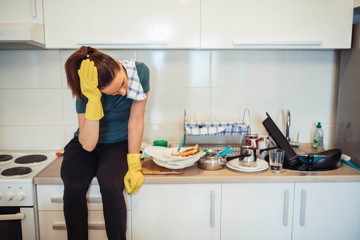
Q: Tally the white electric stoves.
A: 1